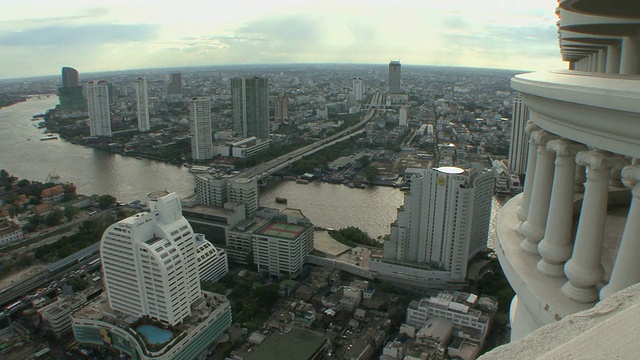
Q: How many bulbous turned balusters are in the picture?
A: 5